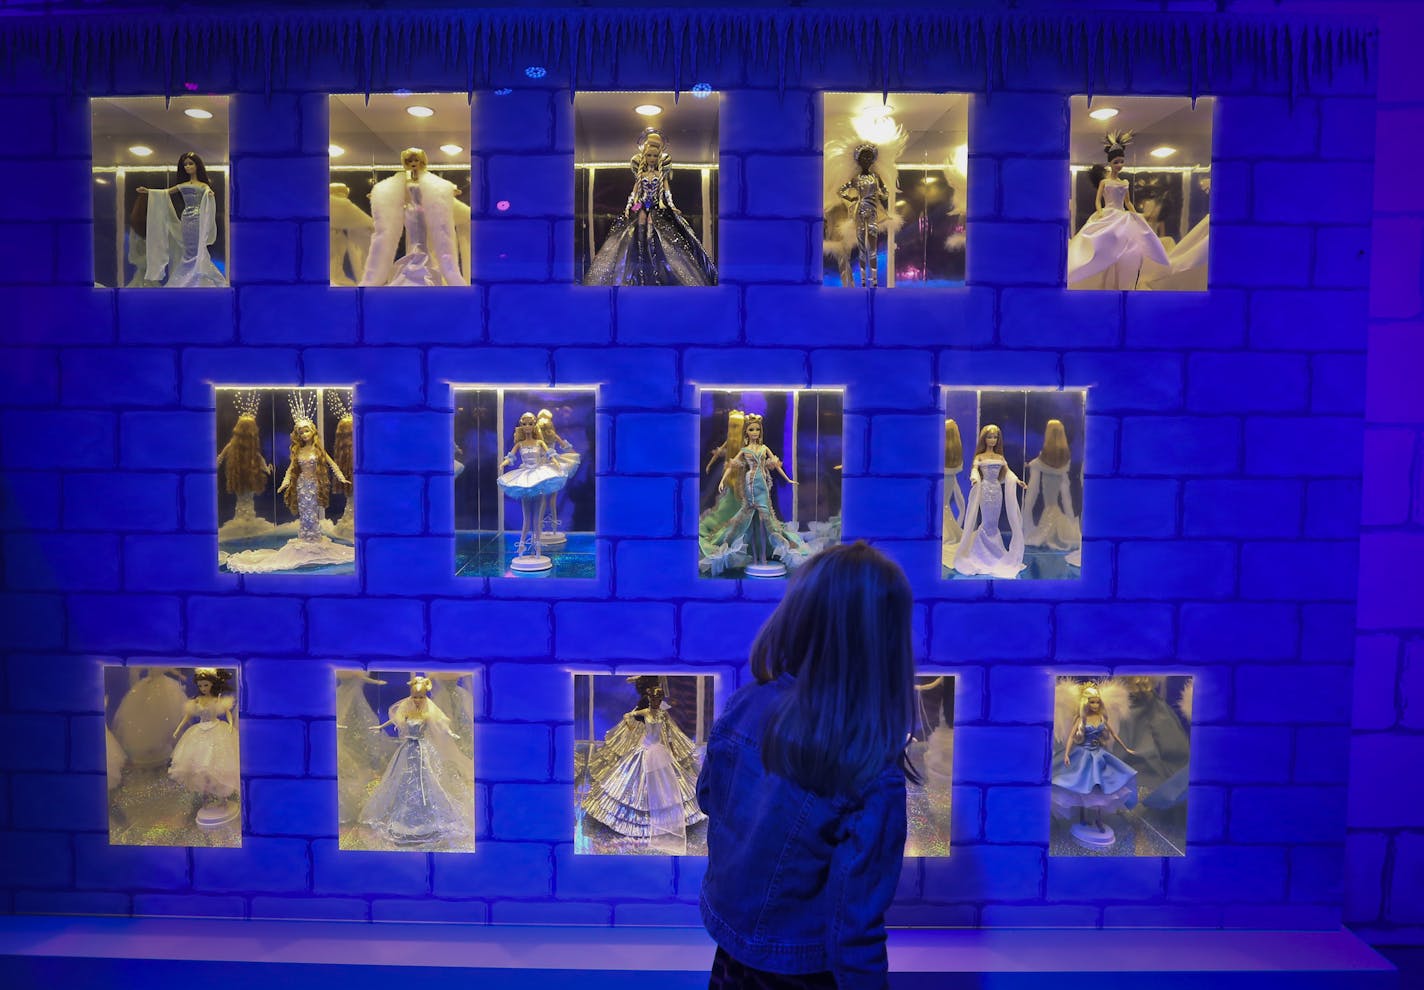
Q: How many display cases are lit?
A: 14